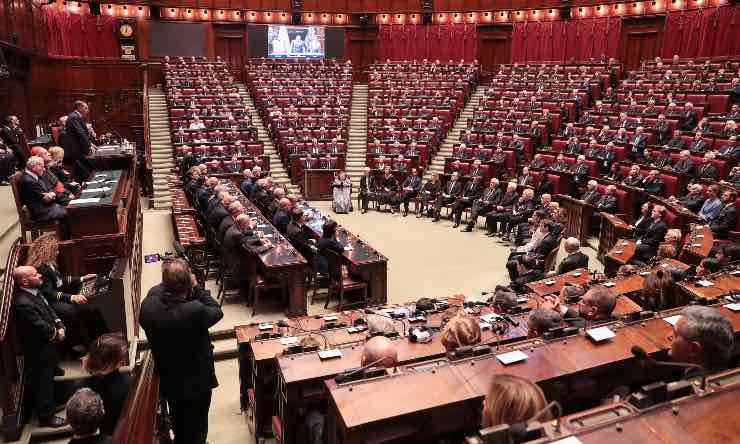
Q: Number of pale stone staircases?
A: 4